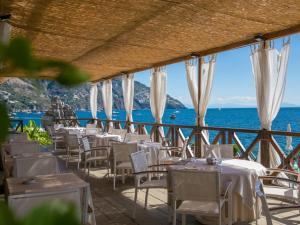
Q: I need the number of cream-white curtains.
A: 6